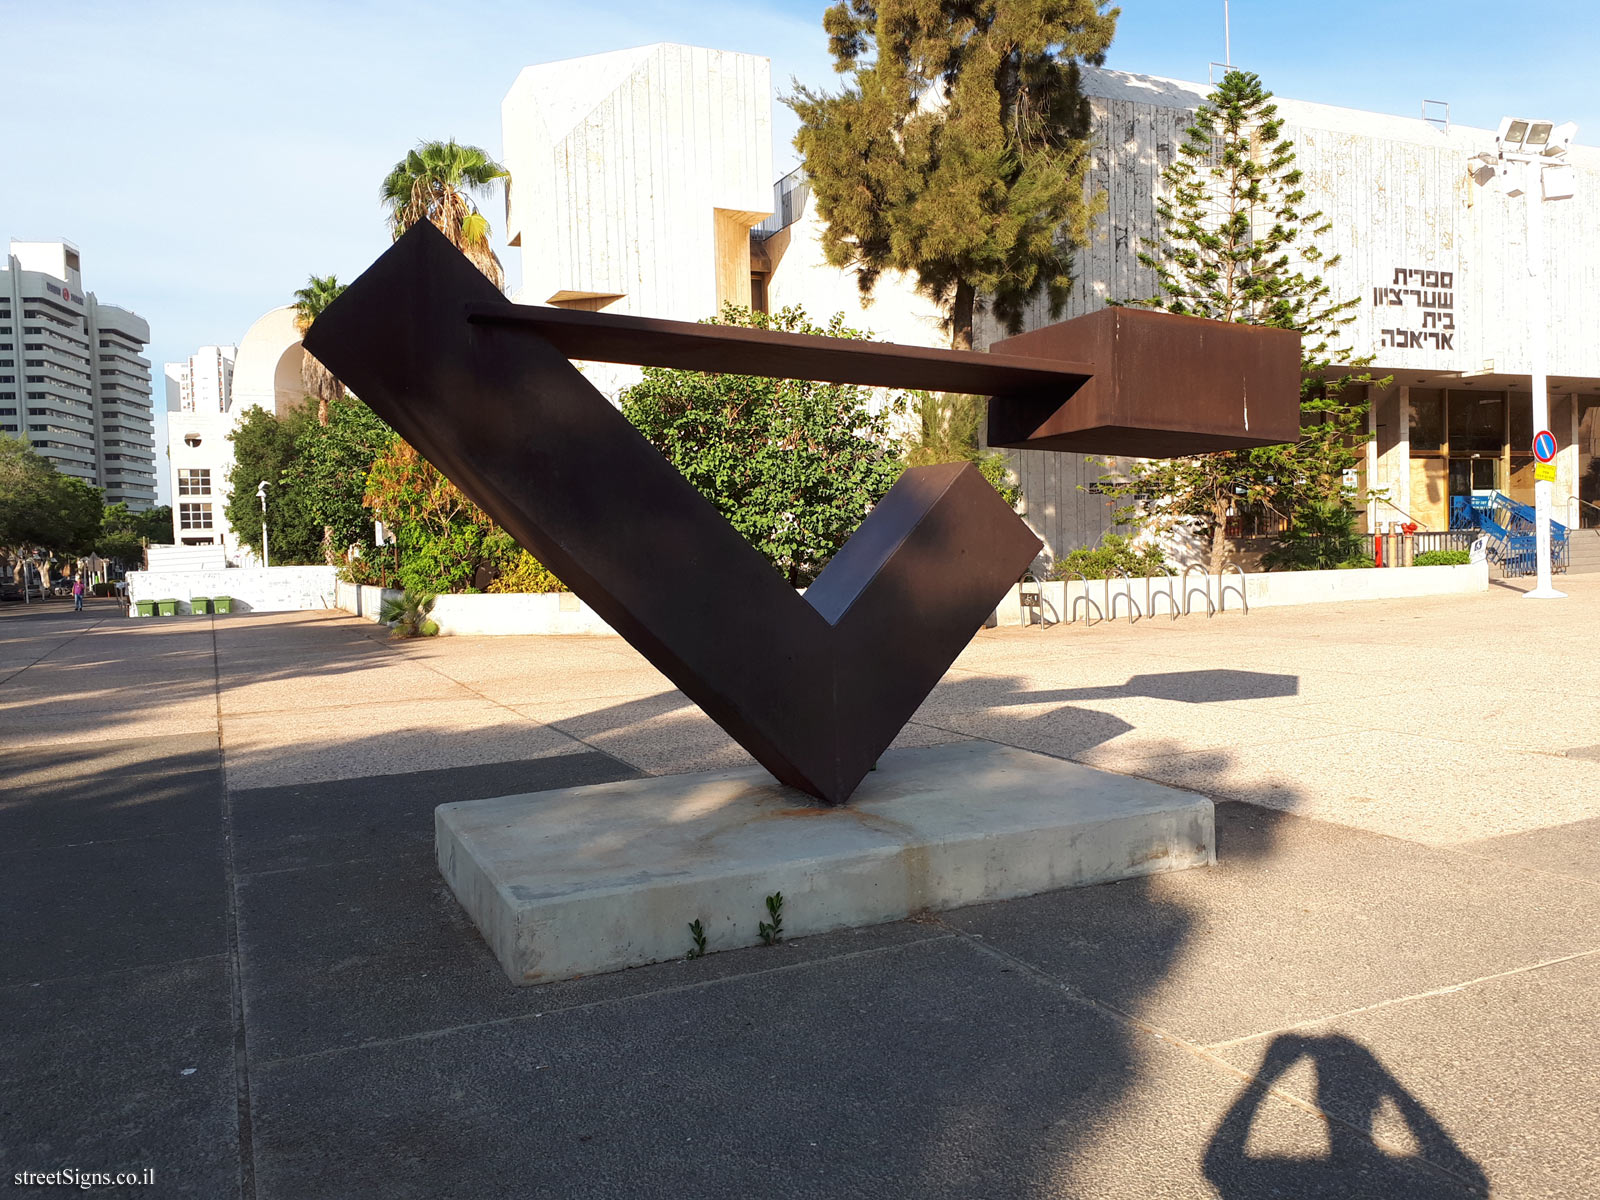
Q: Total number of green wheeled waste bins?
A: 4